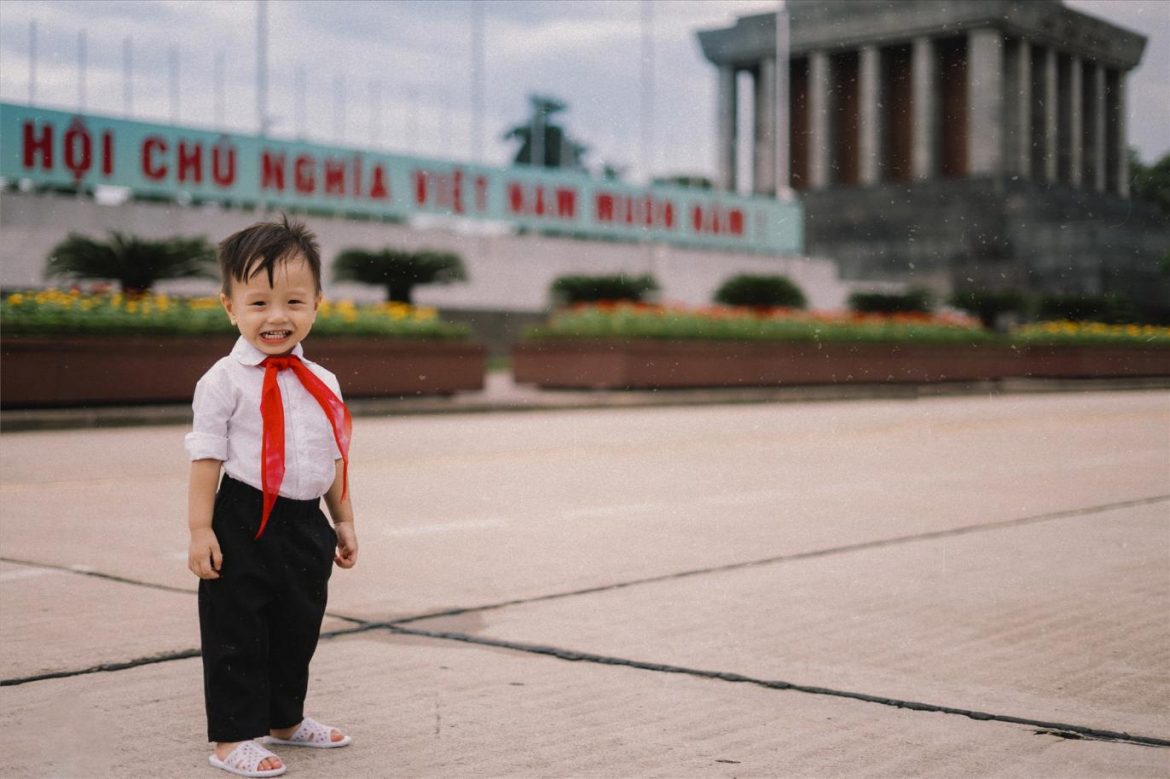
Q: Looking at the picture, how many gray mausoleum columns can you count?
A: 11